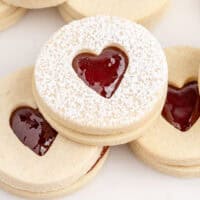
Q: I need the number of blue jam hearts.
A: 0